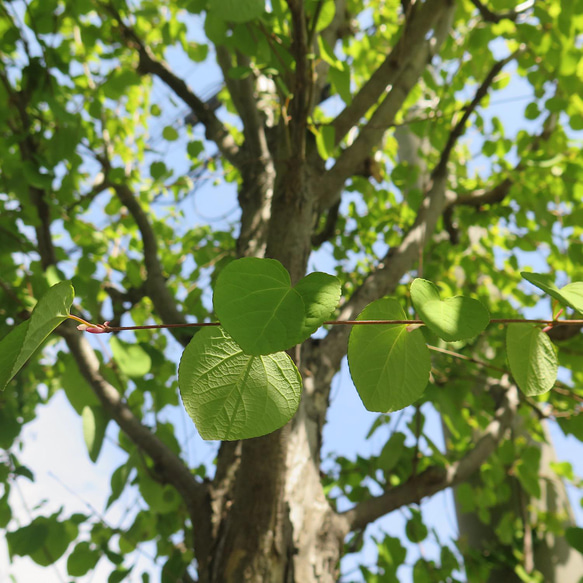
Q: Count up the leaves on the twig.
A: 7